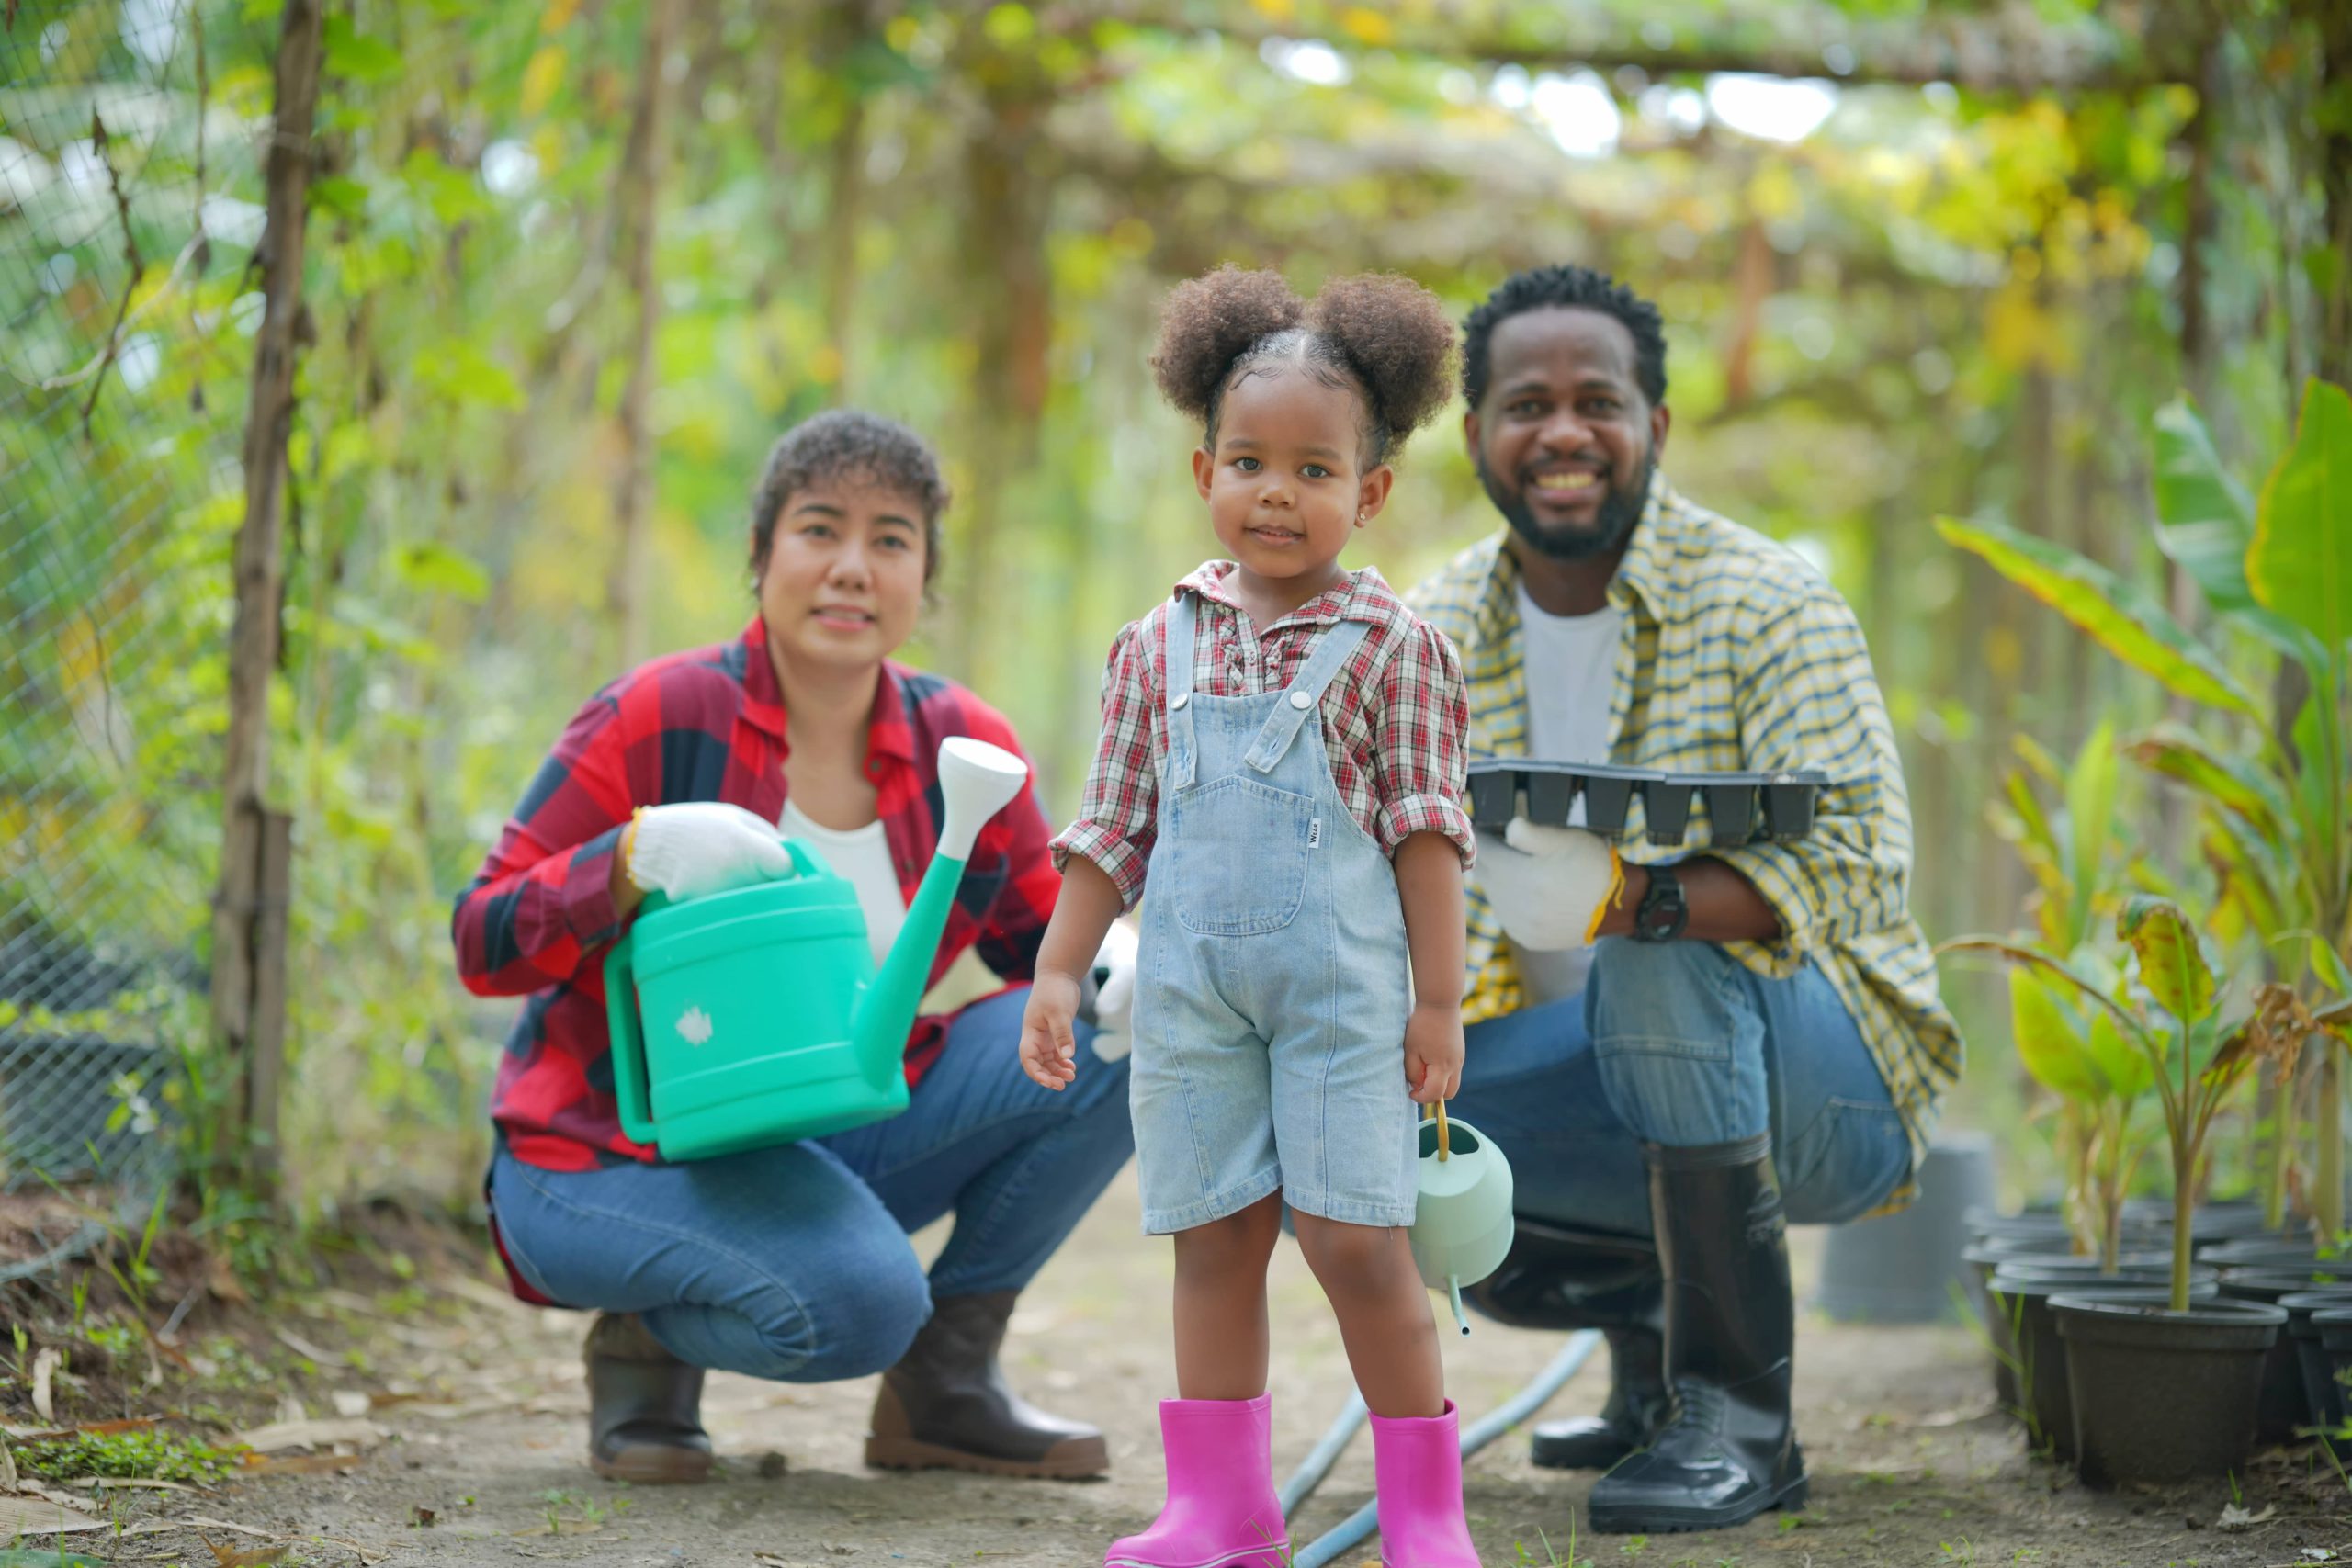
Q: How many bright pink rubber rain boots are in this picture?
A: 2